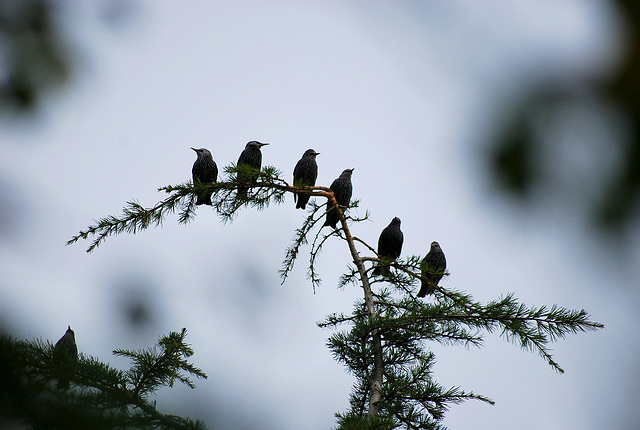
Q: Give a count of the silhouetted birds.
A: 7